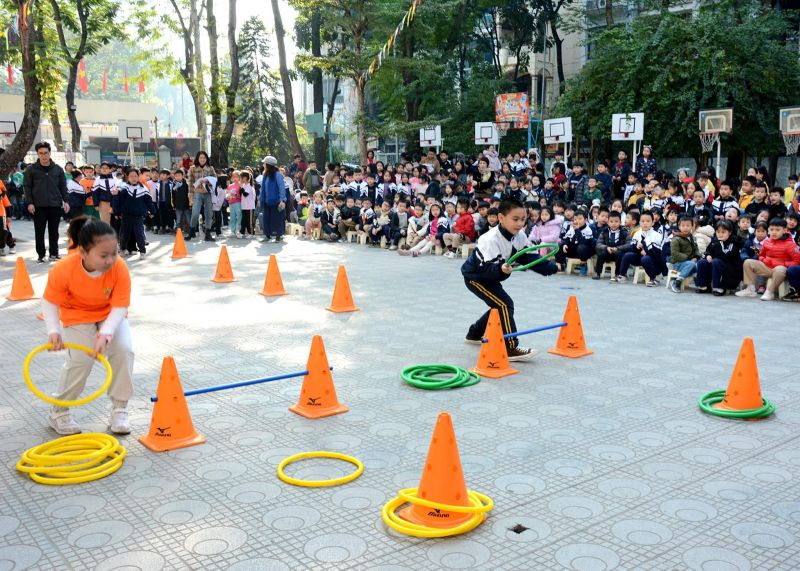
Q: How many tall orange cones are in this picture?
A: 11